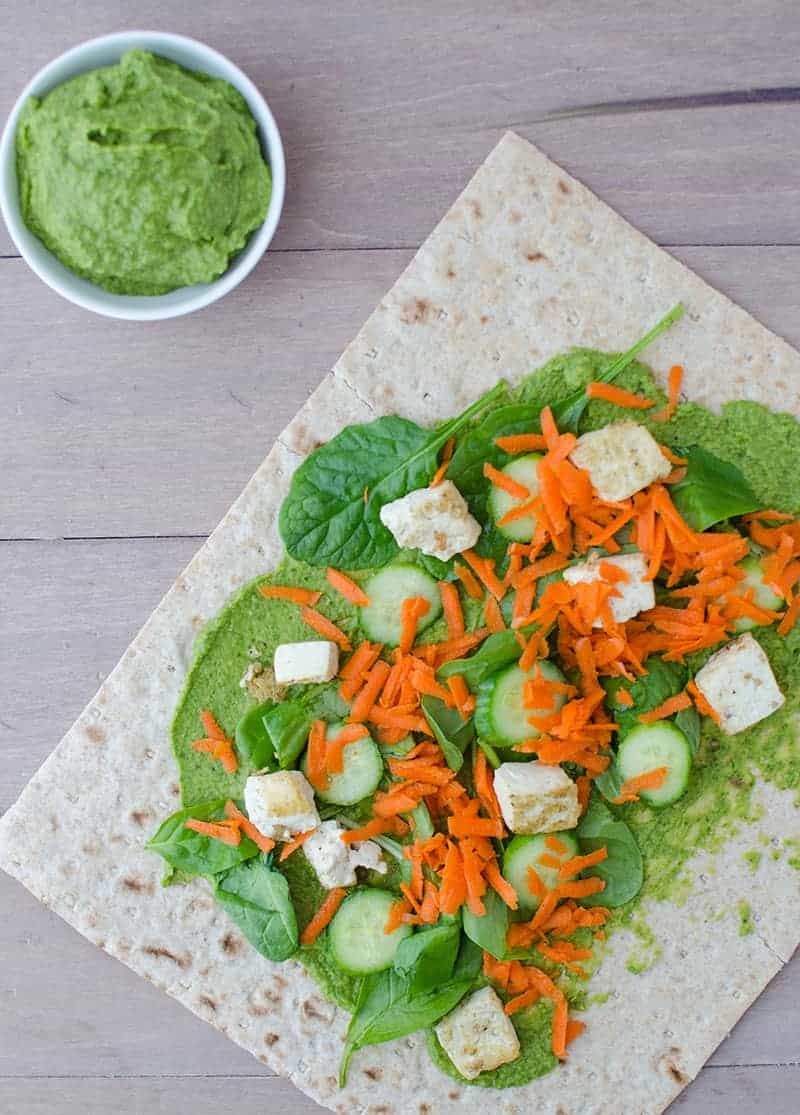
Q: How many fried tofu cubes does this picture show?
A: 9